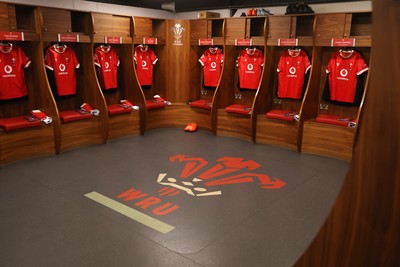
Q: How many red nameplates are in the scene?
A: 8